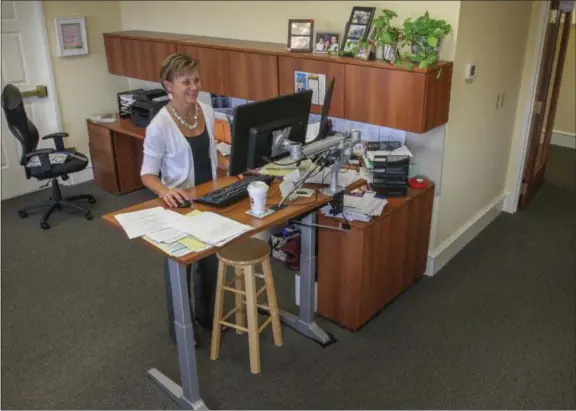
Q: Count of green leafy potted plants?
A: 2